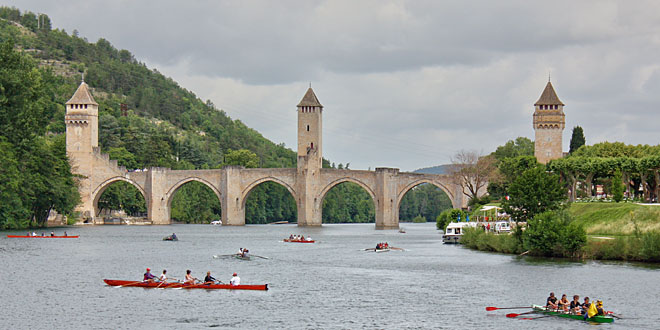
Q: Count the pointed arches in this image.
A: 5